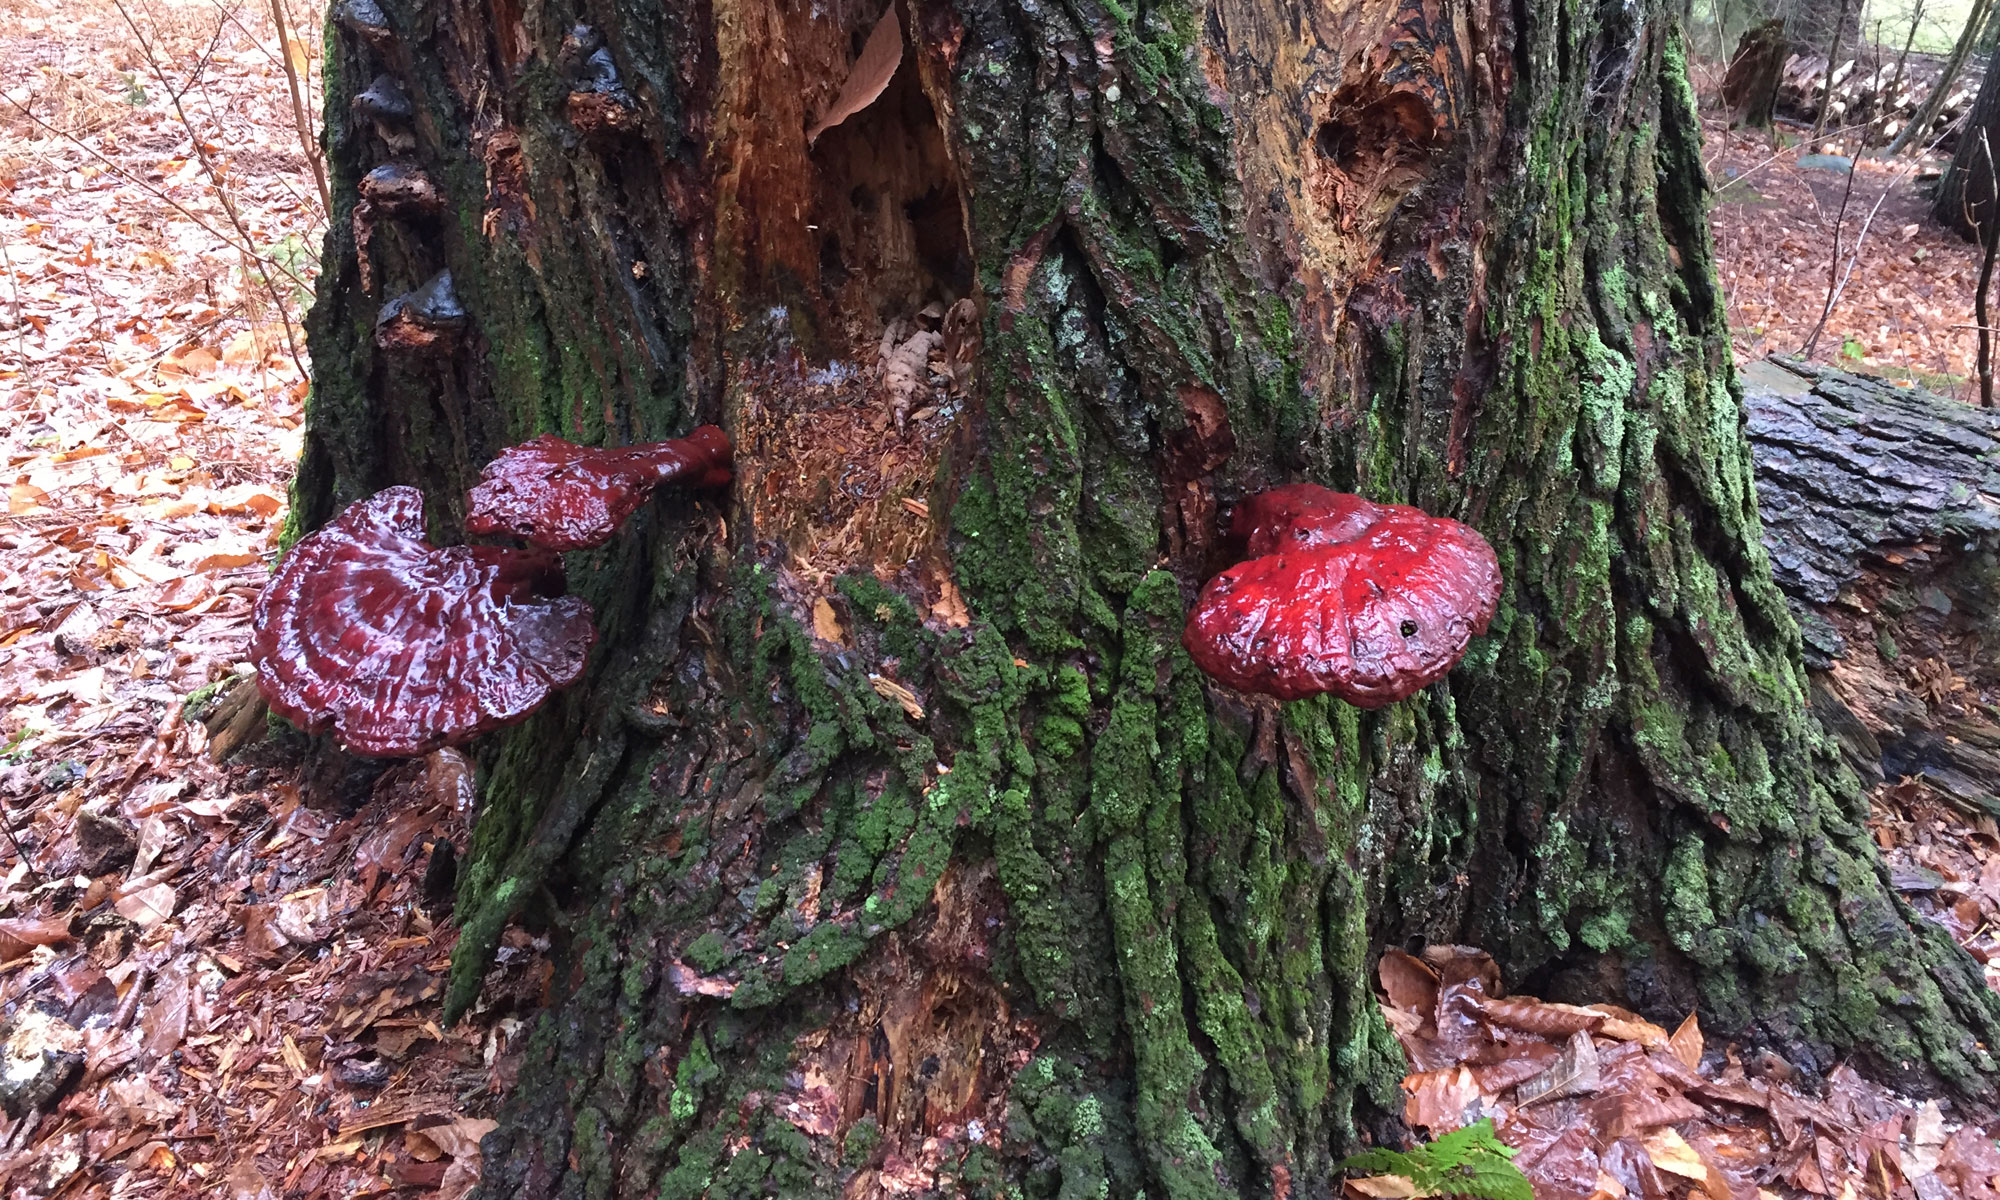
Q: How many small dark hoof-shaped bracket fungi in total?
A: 5